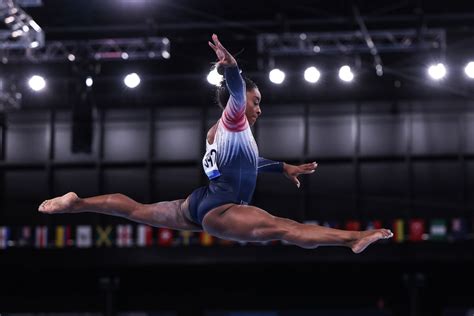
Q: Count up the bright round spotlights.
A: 8